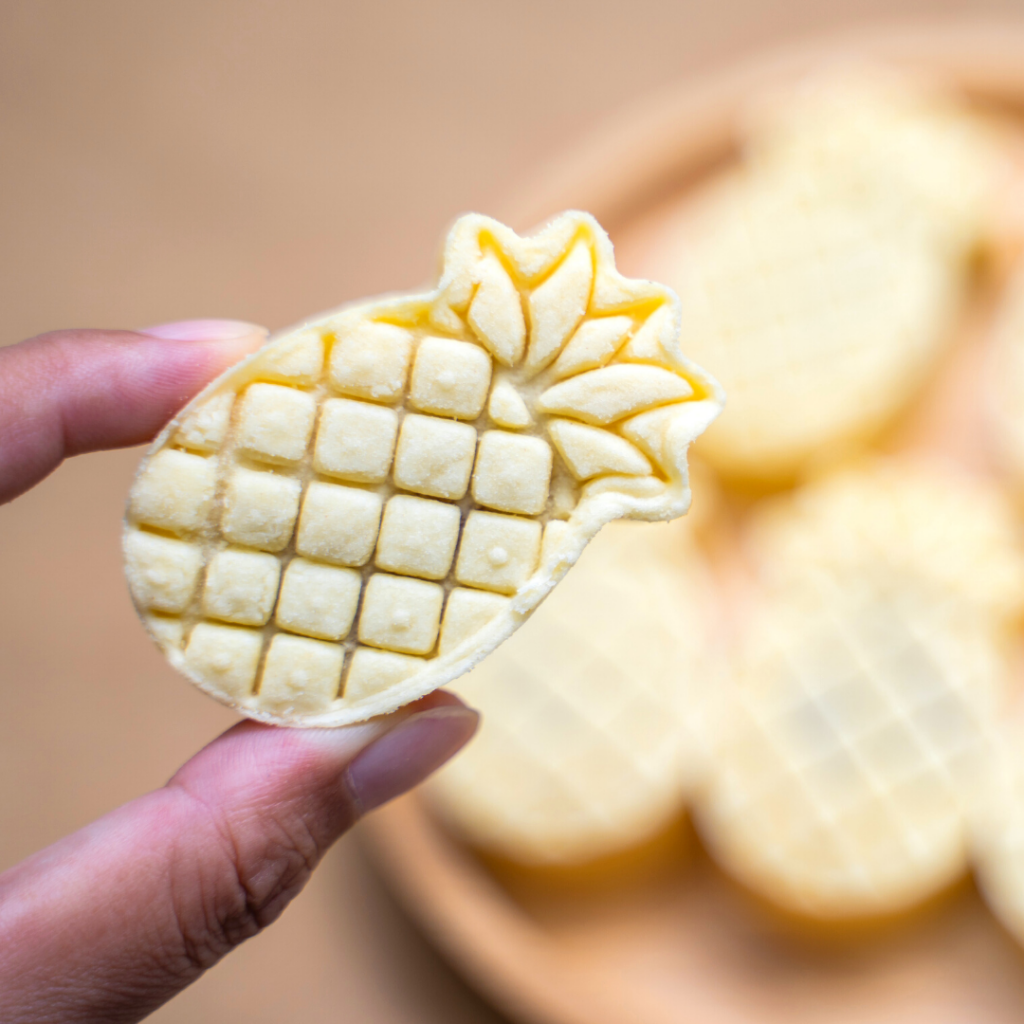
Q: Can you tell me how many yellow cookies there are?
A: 6